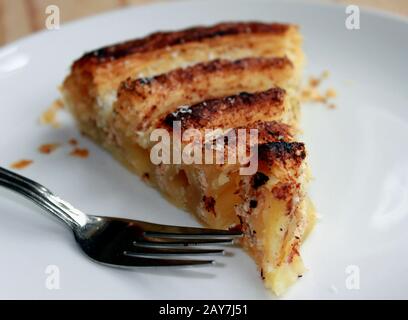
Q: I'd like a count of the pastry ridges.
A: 5